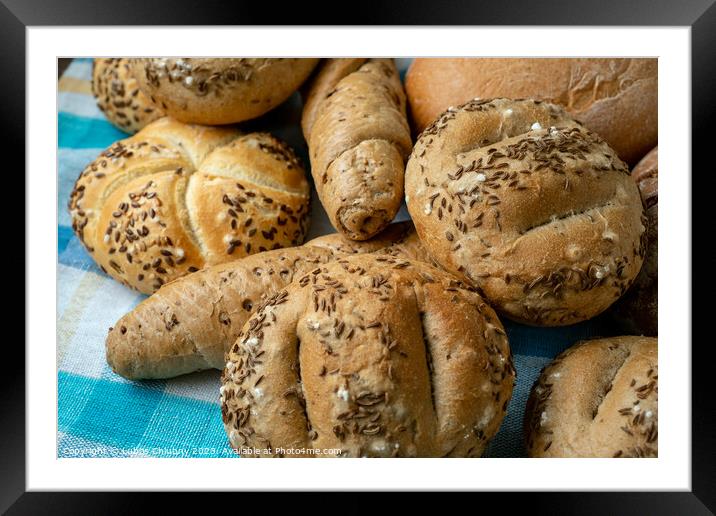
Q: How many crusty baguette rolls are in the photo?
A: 2